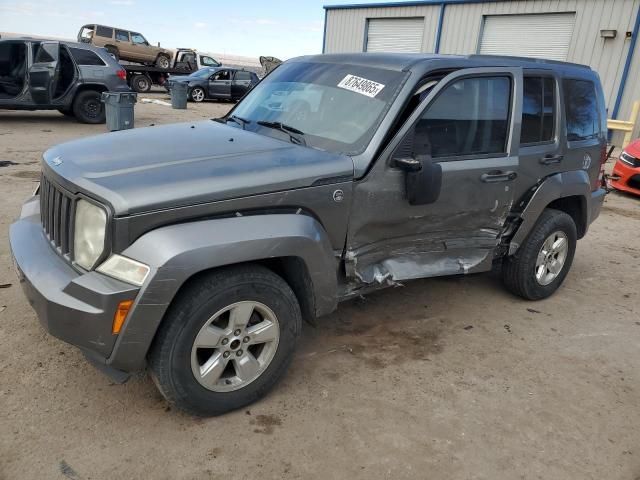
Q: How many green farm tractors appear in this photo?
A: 0